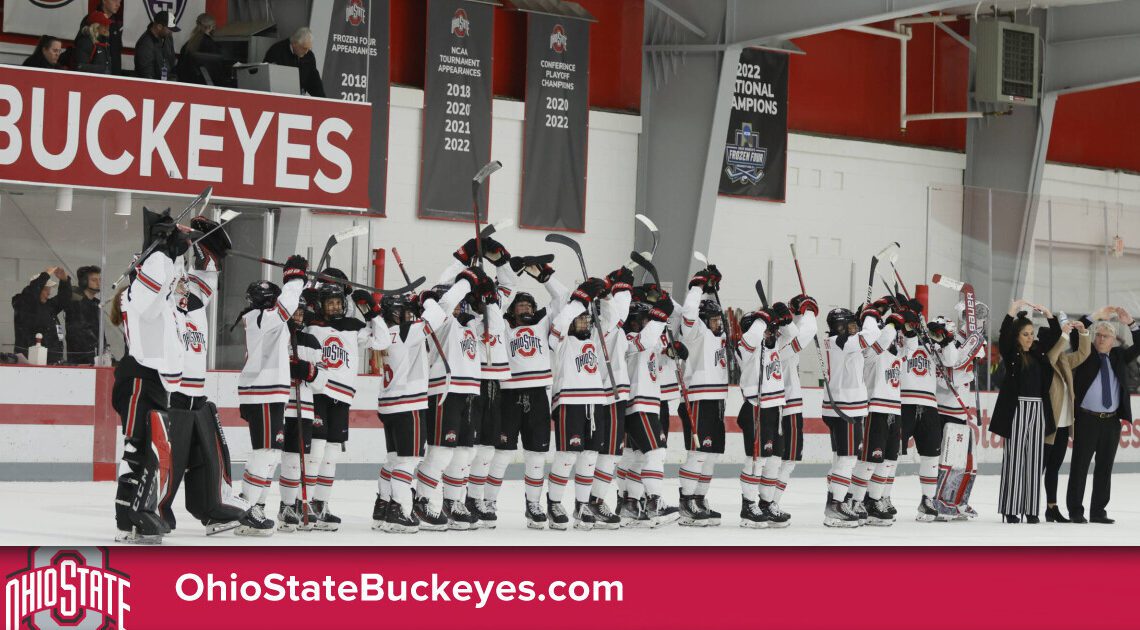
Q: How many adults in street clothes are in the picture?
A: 11